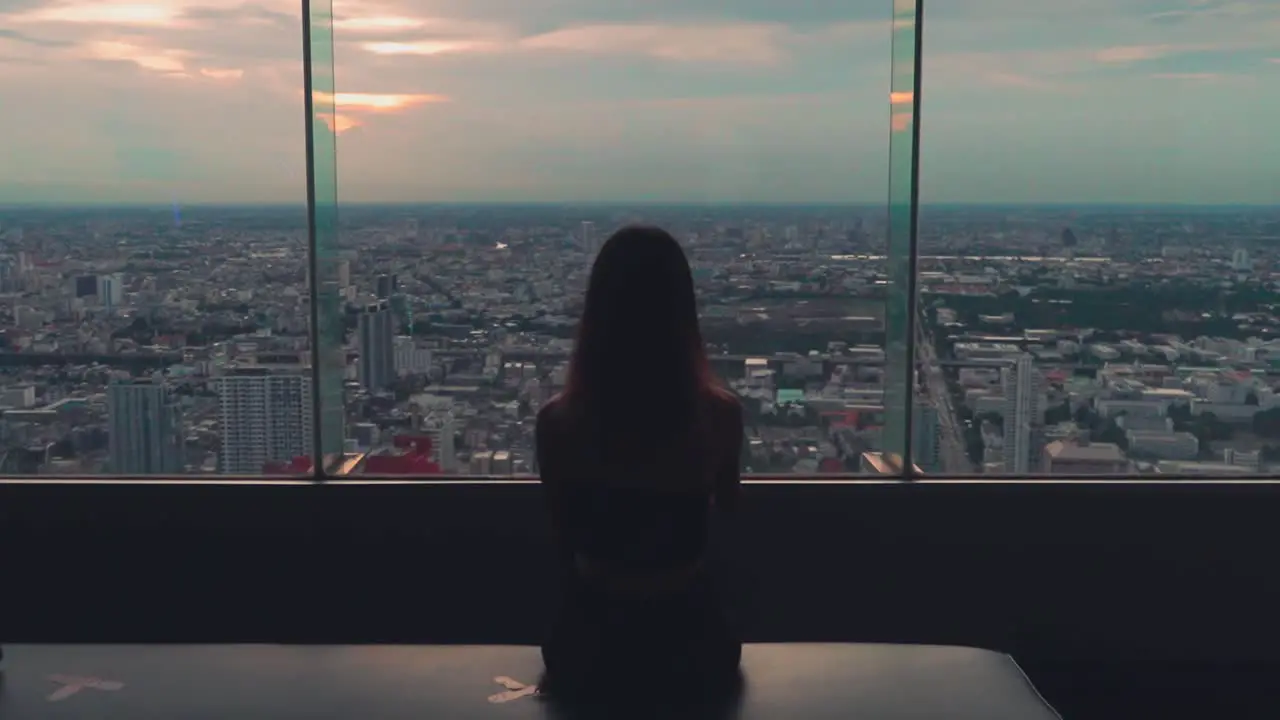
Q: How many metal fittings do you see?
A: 2